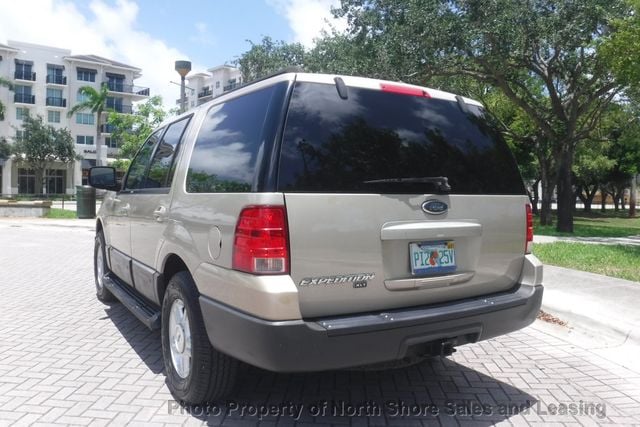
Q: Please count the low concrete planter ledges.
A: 1